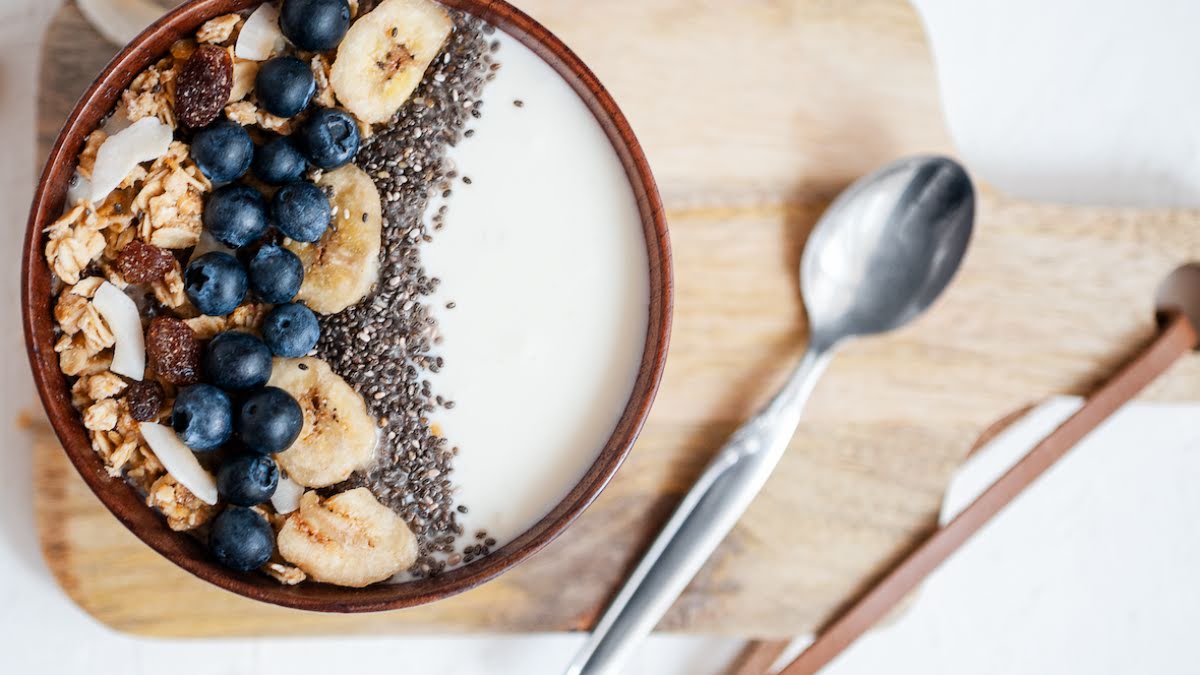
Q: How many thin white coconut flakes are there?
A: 5